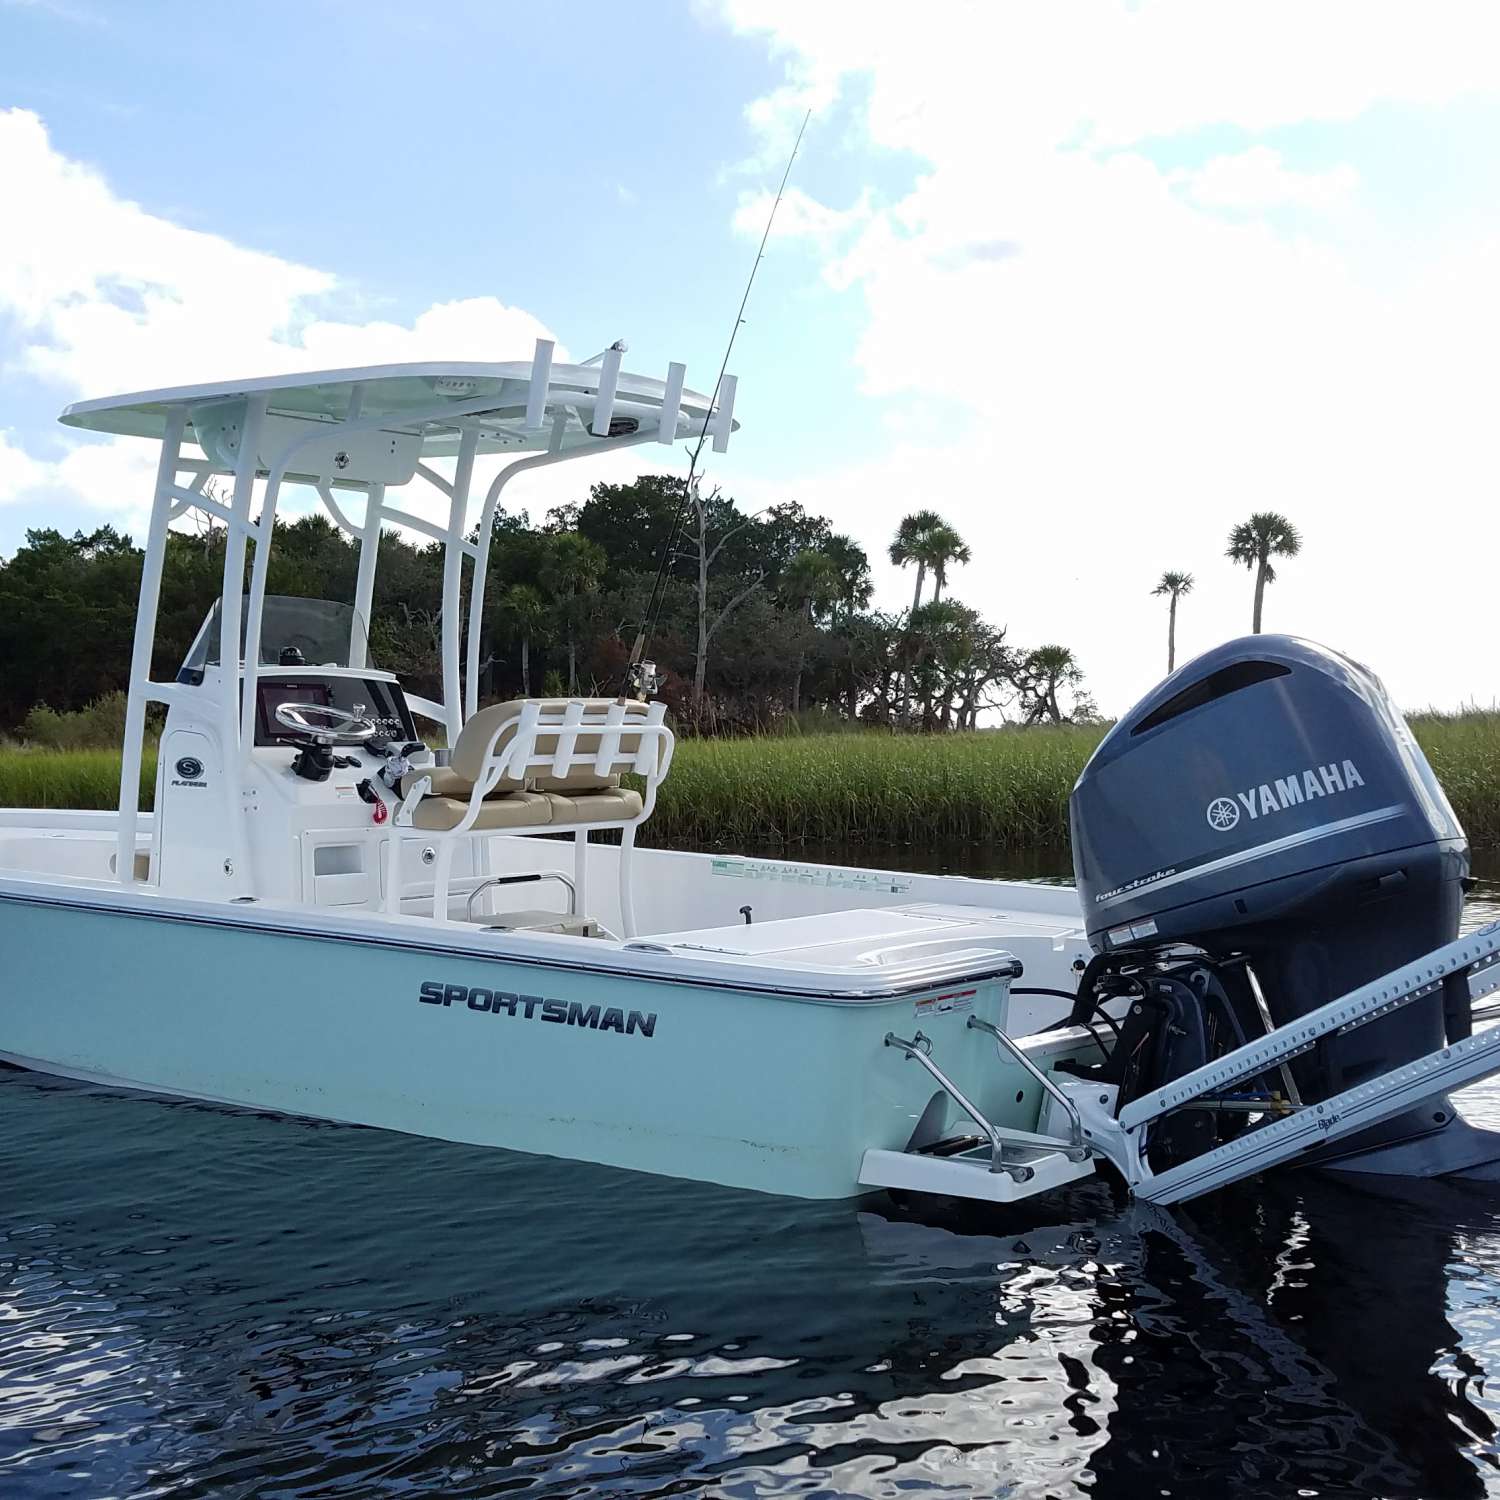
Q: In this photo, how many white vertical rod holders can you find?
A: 8